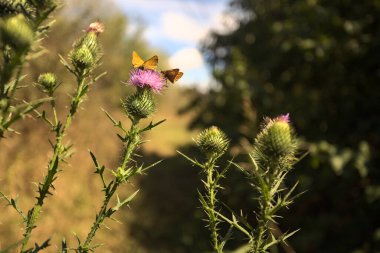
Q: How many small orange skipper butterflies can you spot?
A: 2